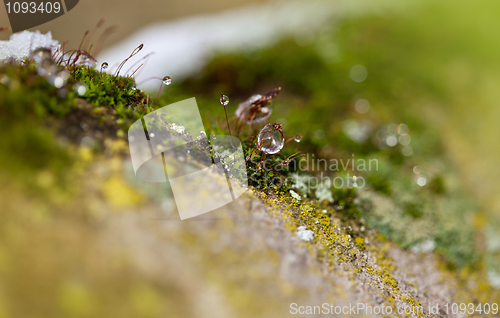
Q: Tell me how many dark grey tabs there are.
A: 2